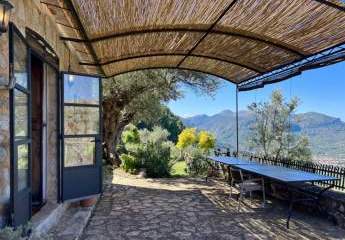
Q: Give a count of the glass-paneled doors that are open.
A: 2